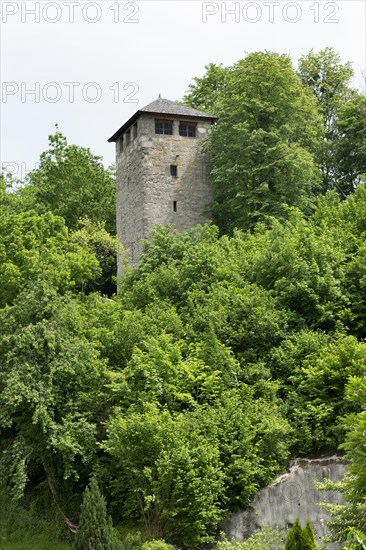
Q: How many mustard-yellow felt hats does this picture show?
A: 0